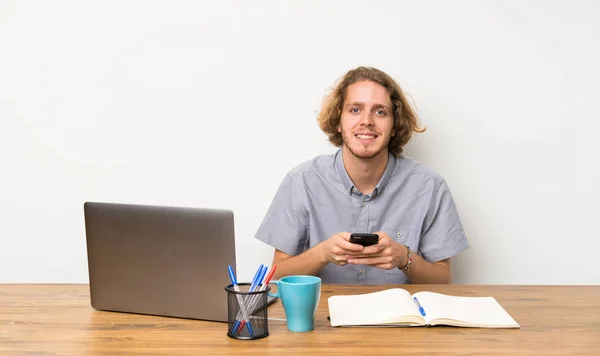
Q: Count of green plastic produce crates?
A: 0